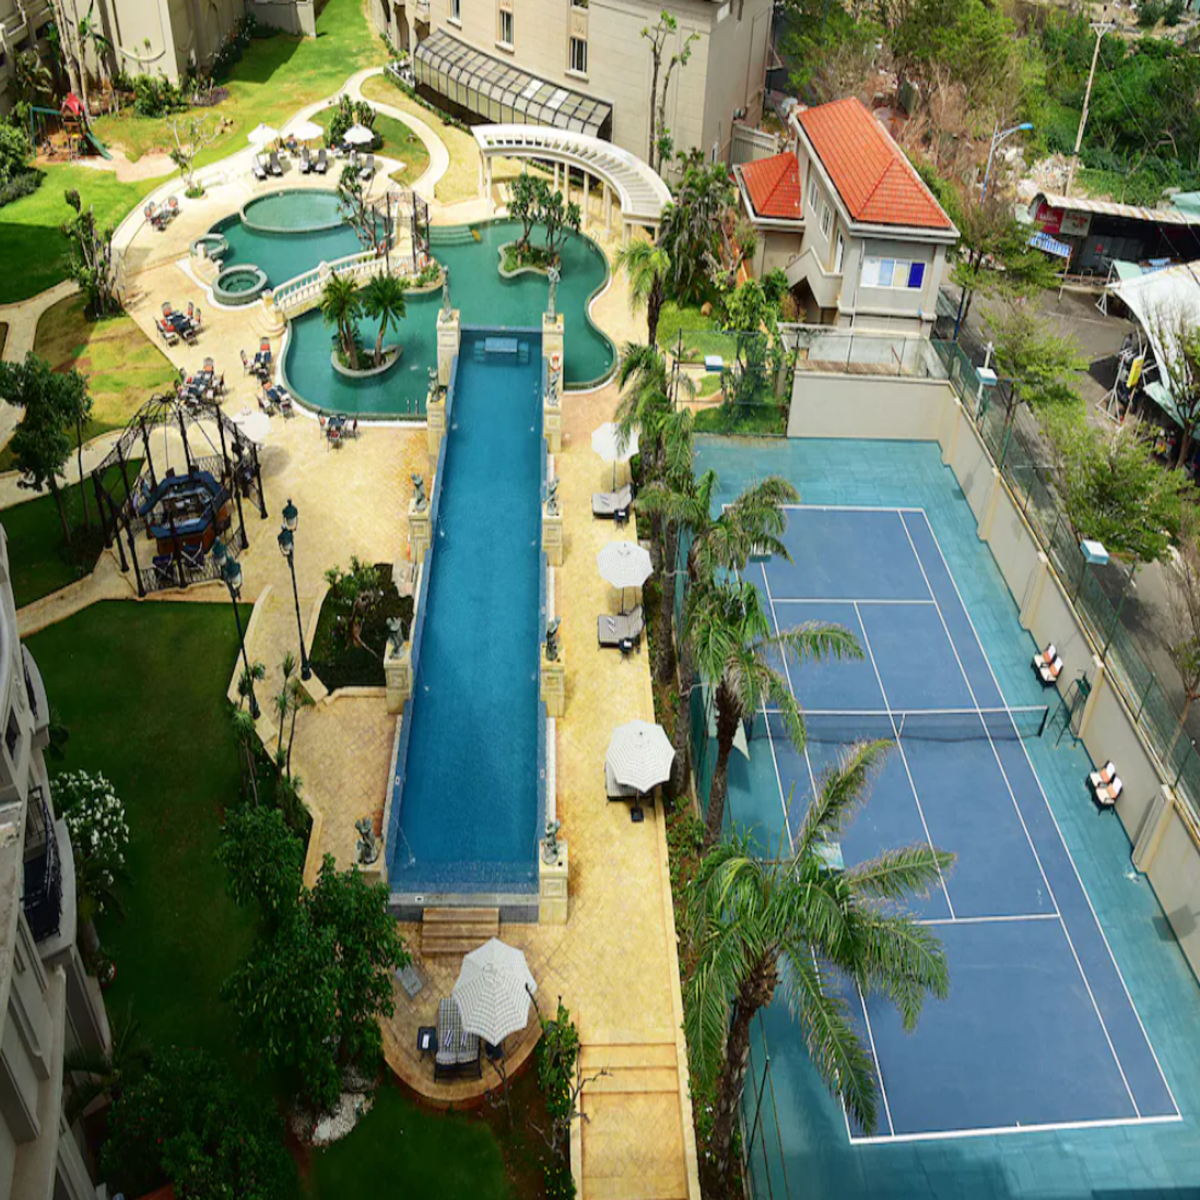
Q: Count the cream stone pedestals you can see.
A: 10